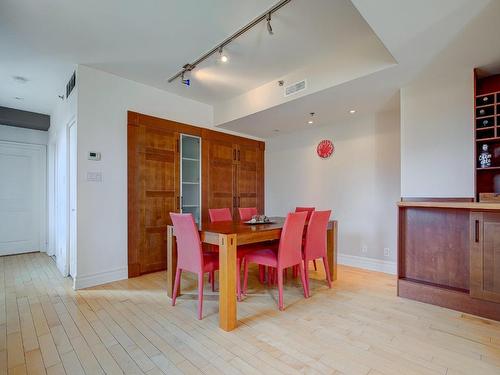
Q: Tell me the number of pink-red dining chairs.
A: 6